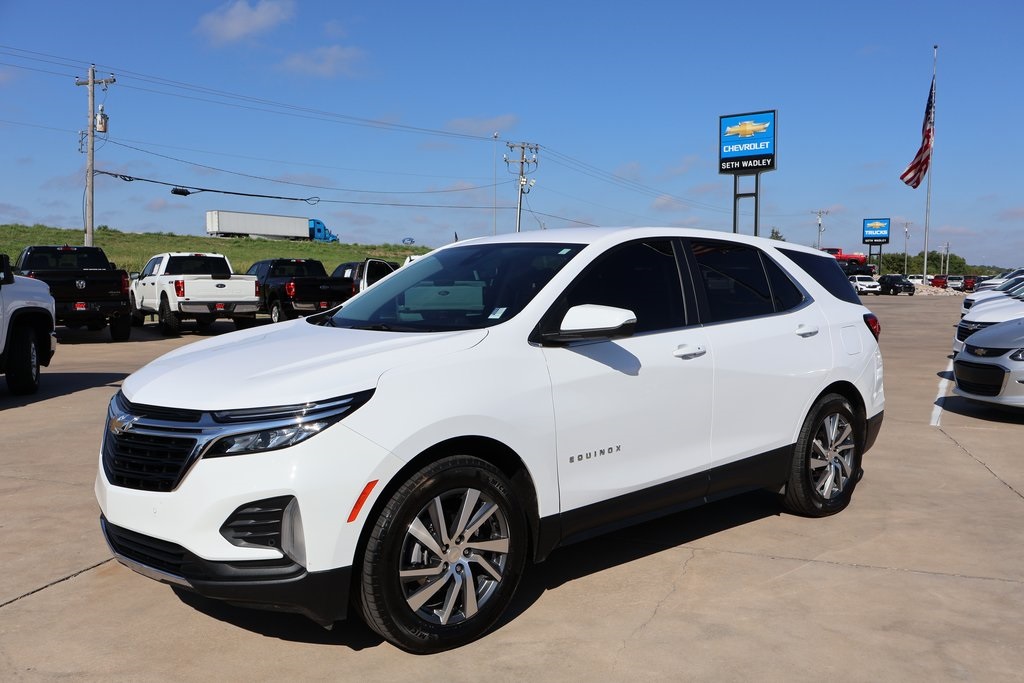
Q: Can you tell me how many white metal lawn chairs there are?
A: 0